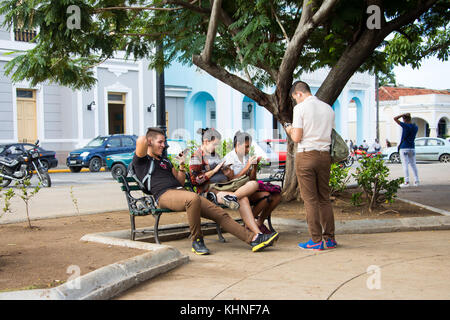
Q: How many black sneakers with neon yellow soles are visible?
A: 2